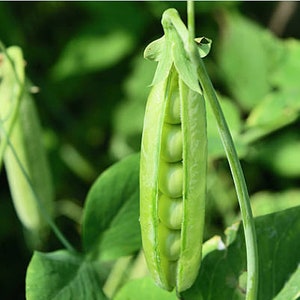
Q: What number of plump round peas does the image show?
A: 5